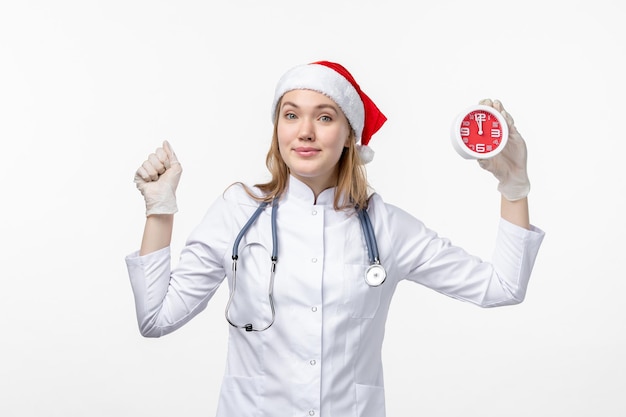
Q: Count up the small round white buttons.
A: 5